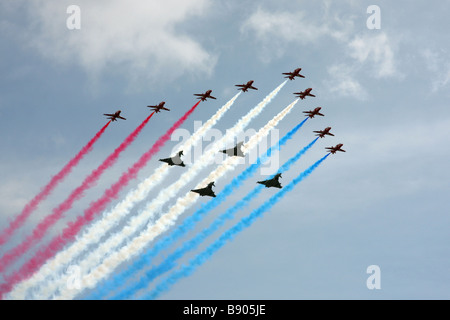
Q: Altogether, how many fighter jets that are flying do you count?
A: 13